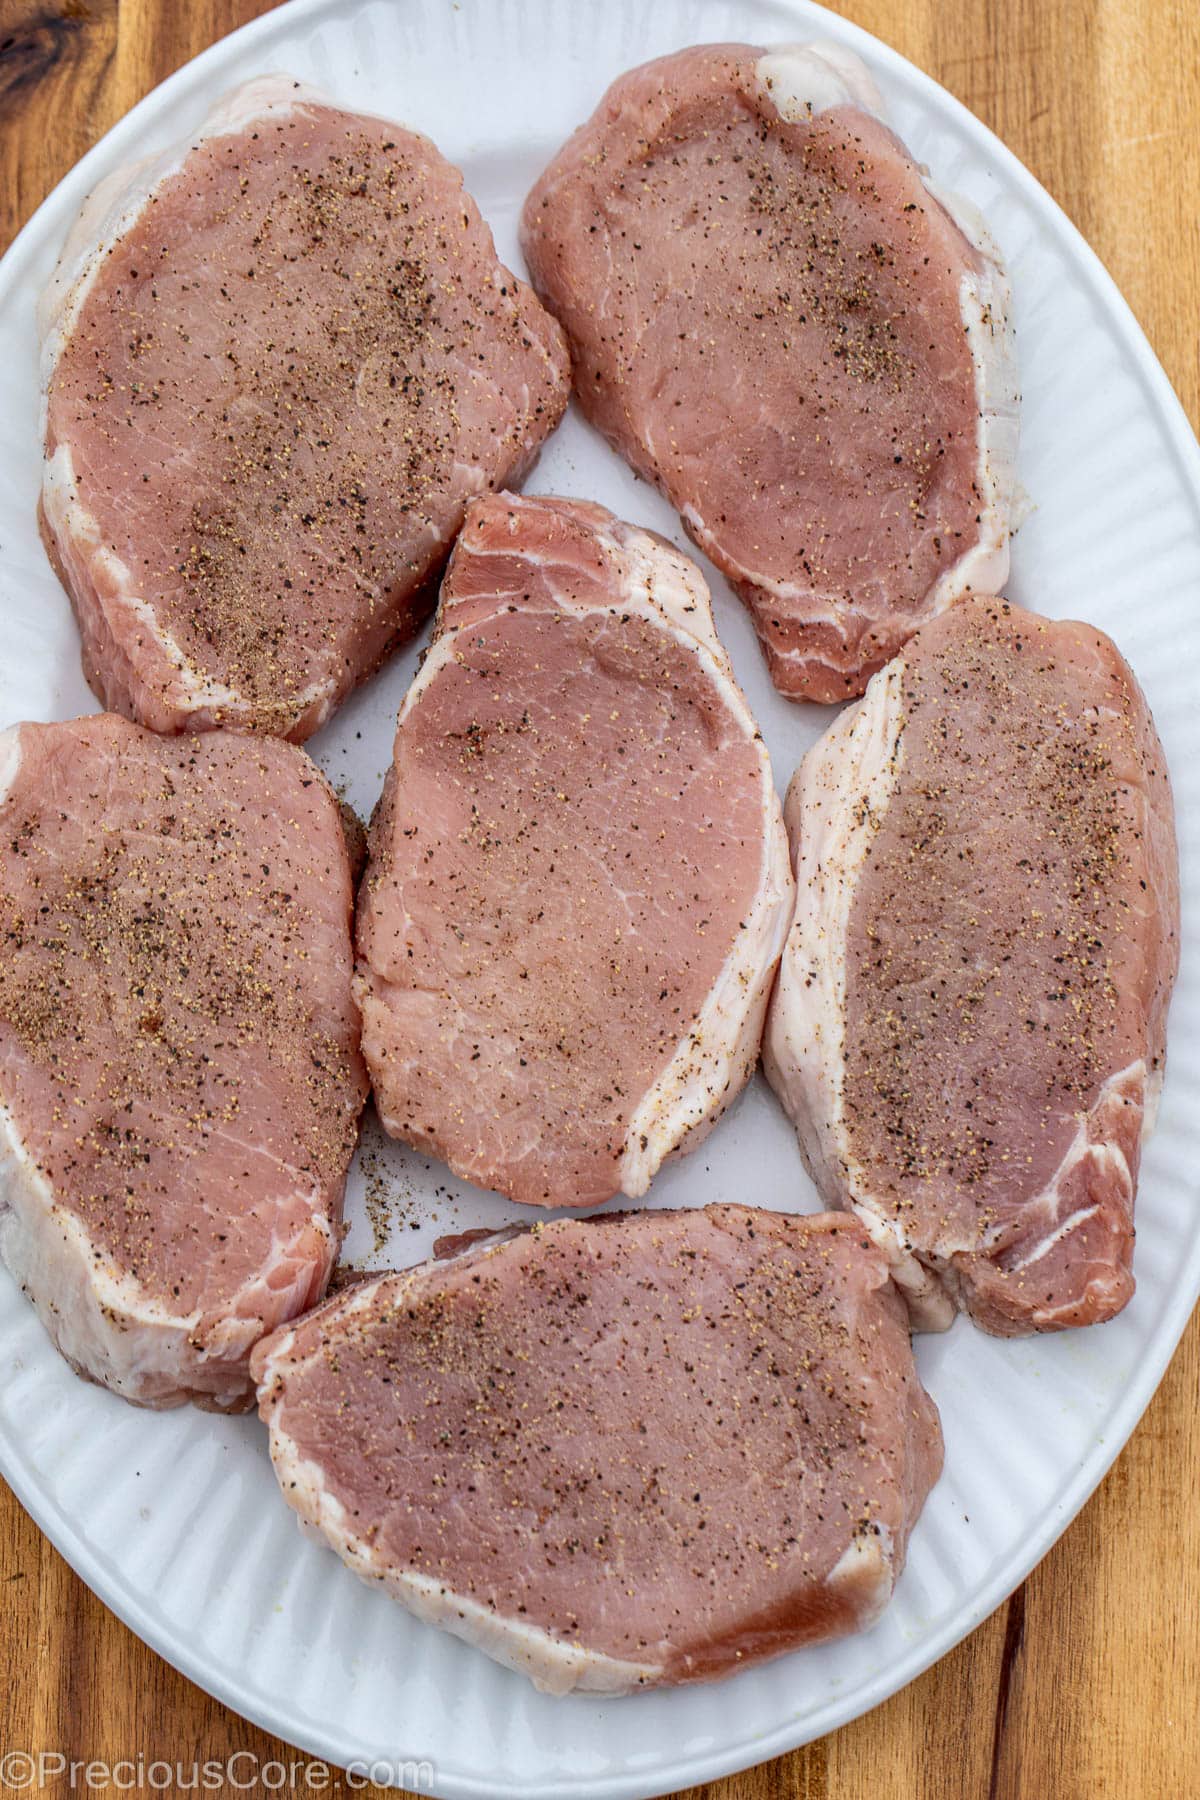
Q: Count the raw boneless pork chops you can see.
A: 6